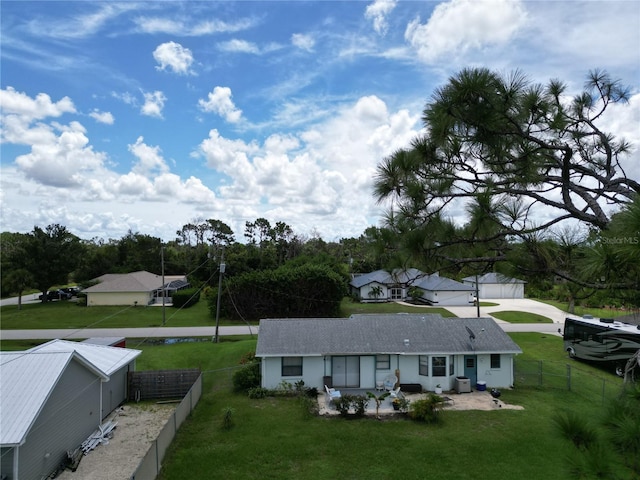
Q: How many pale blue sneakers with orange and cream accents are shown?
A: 0